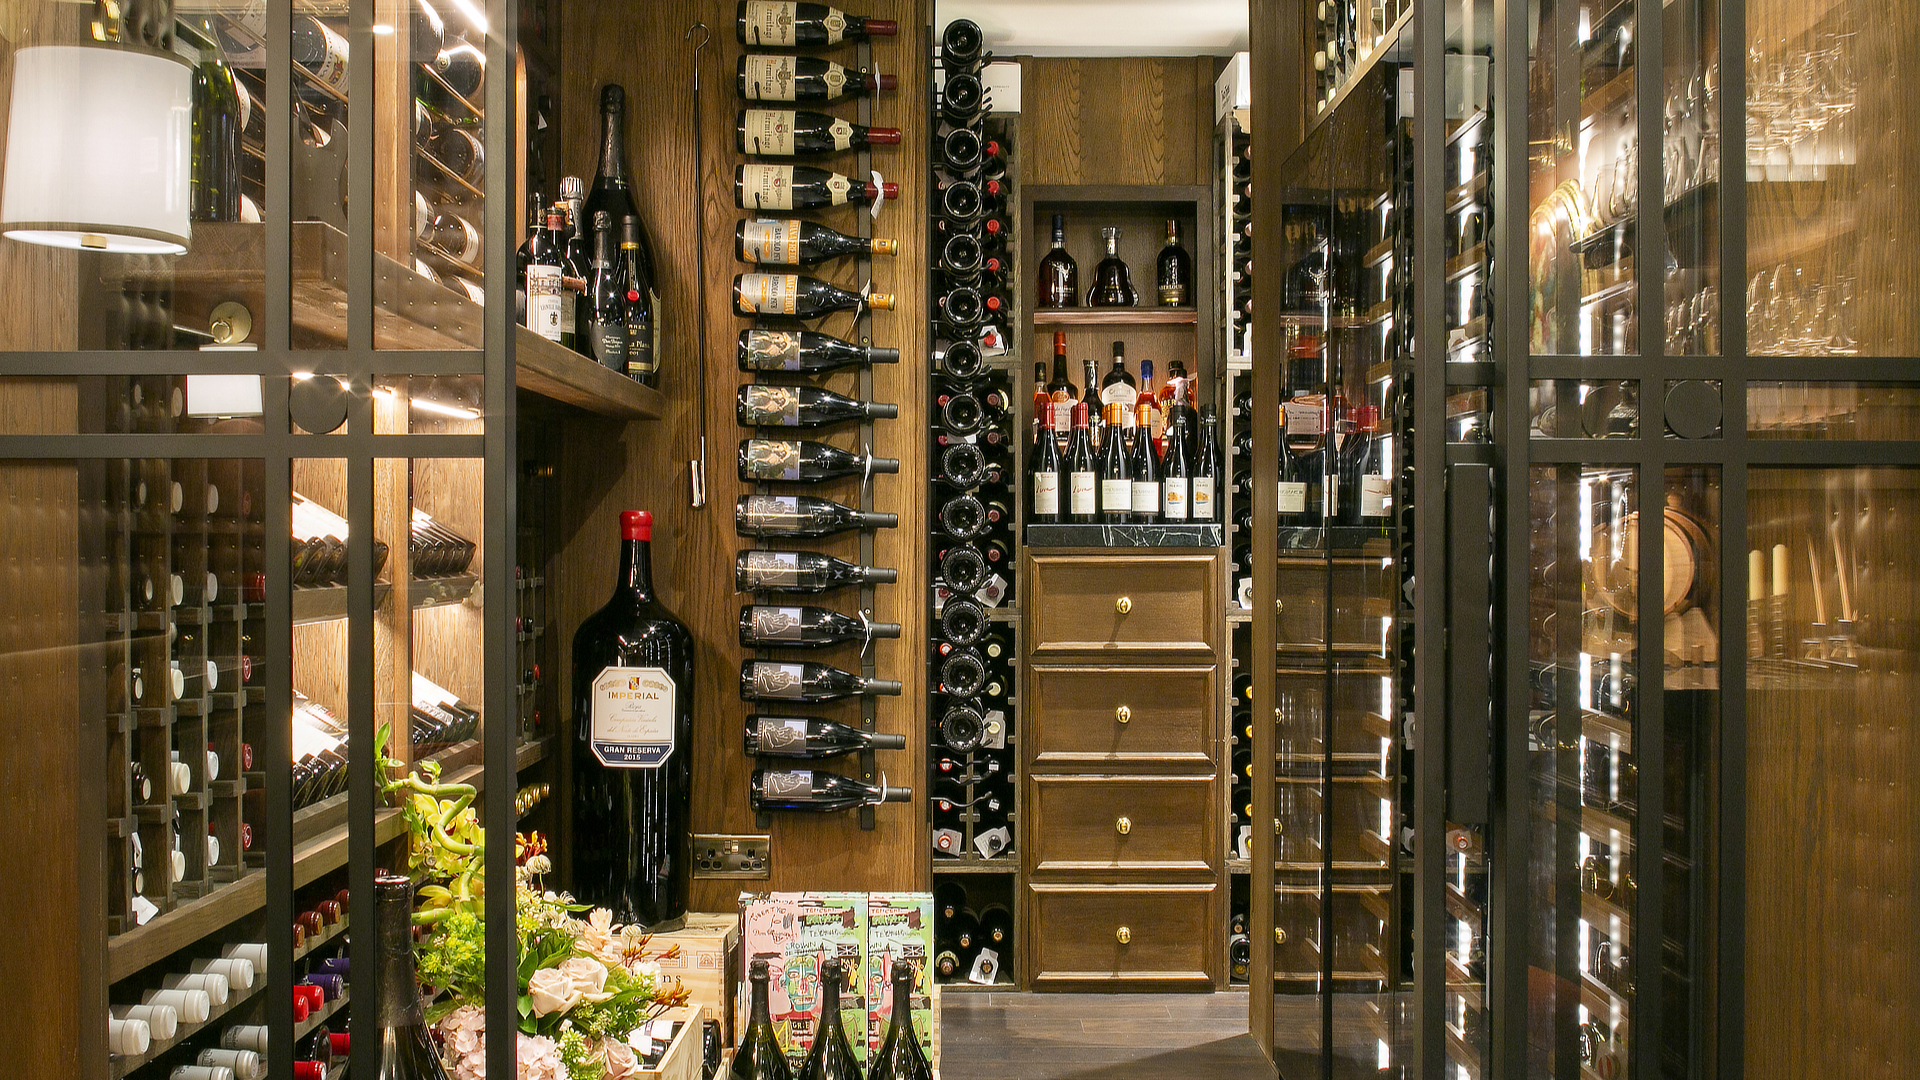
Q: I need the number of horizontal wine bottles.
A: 15